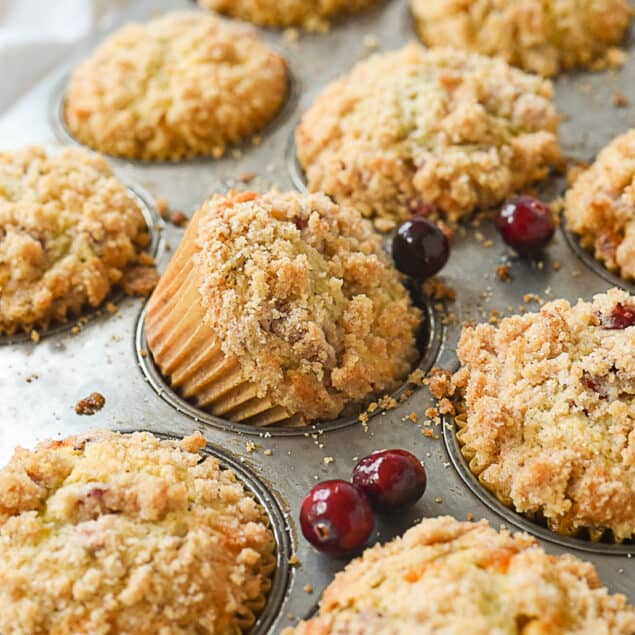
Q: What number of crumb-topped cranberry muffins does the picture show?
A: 10